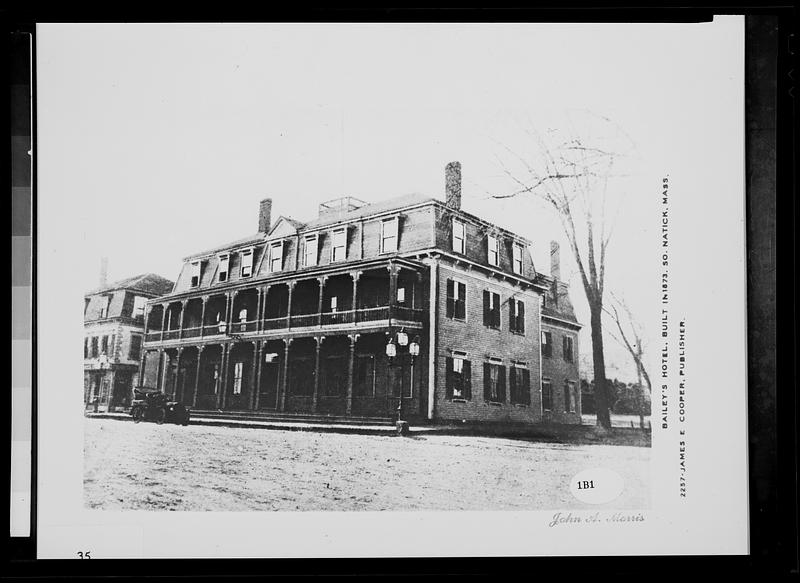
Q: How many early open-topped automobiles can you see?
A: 1